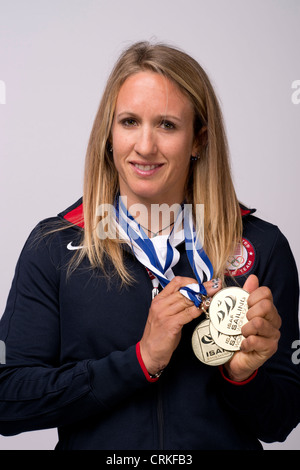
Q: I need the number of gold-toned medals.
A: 3